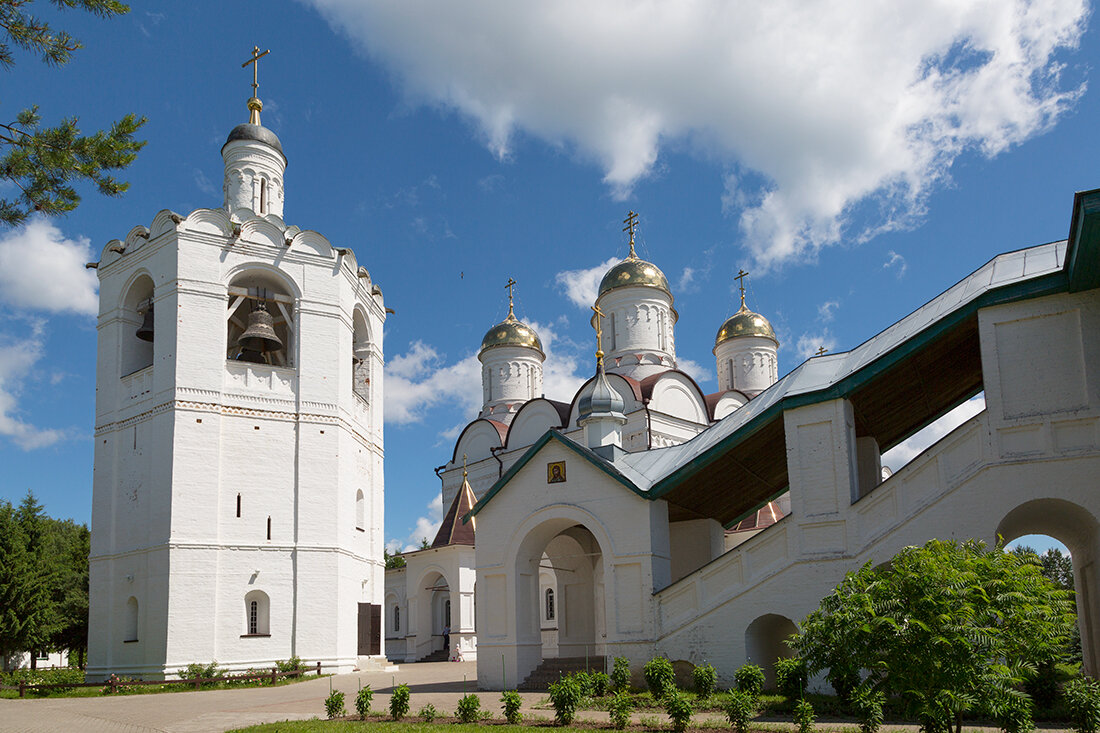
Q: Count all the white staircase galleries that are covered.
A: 1